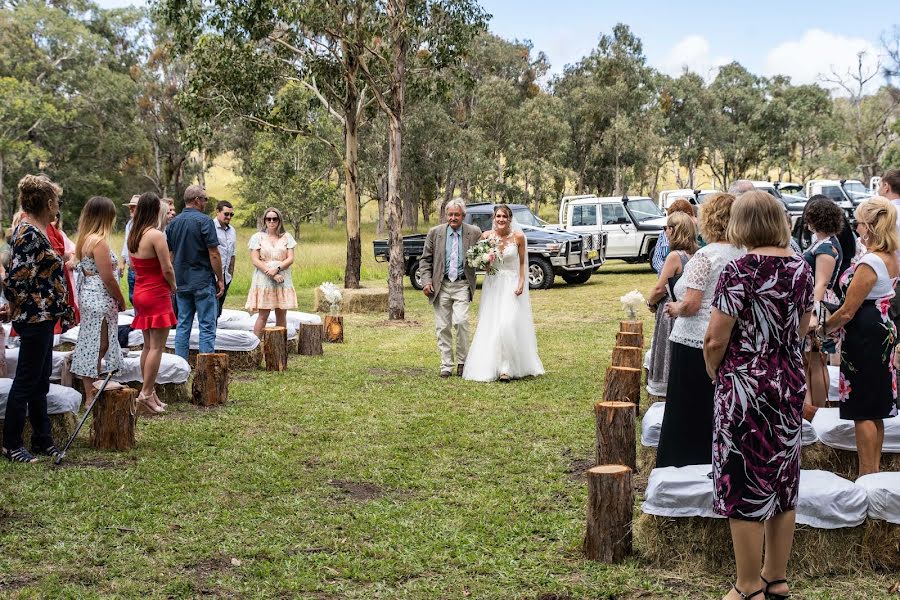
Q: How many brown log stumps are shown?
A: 11